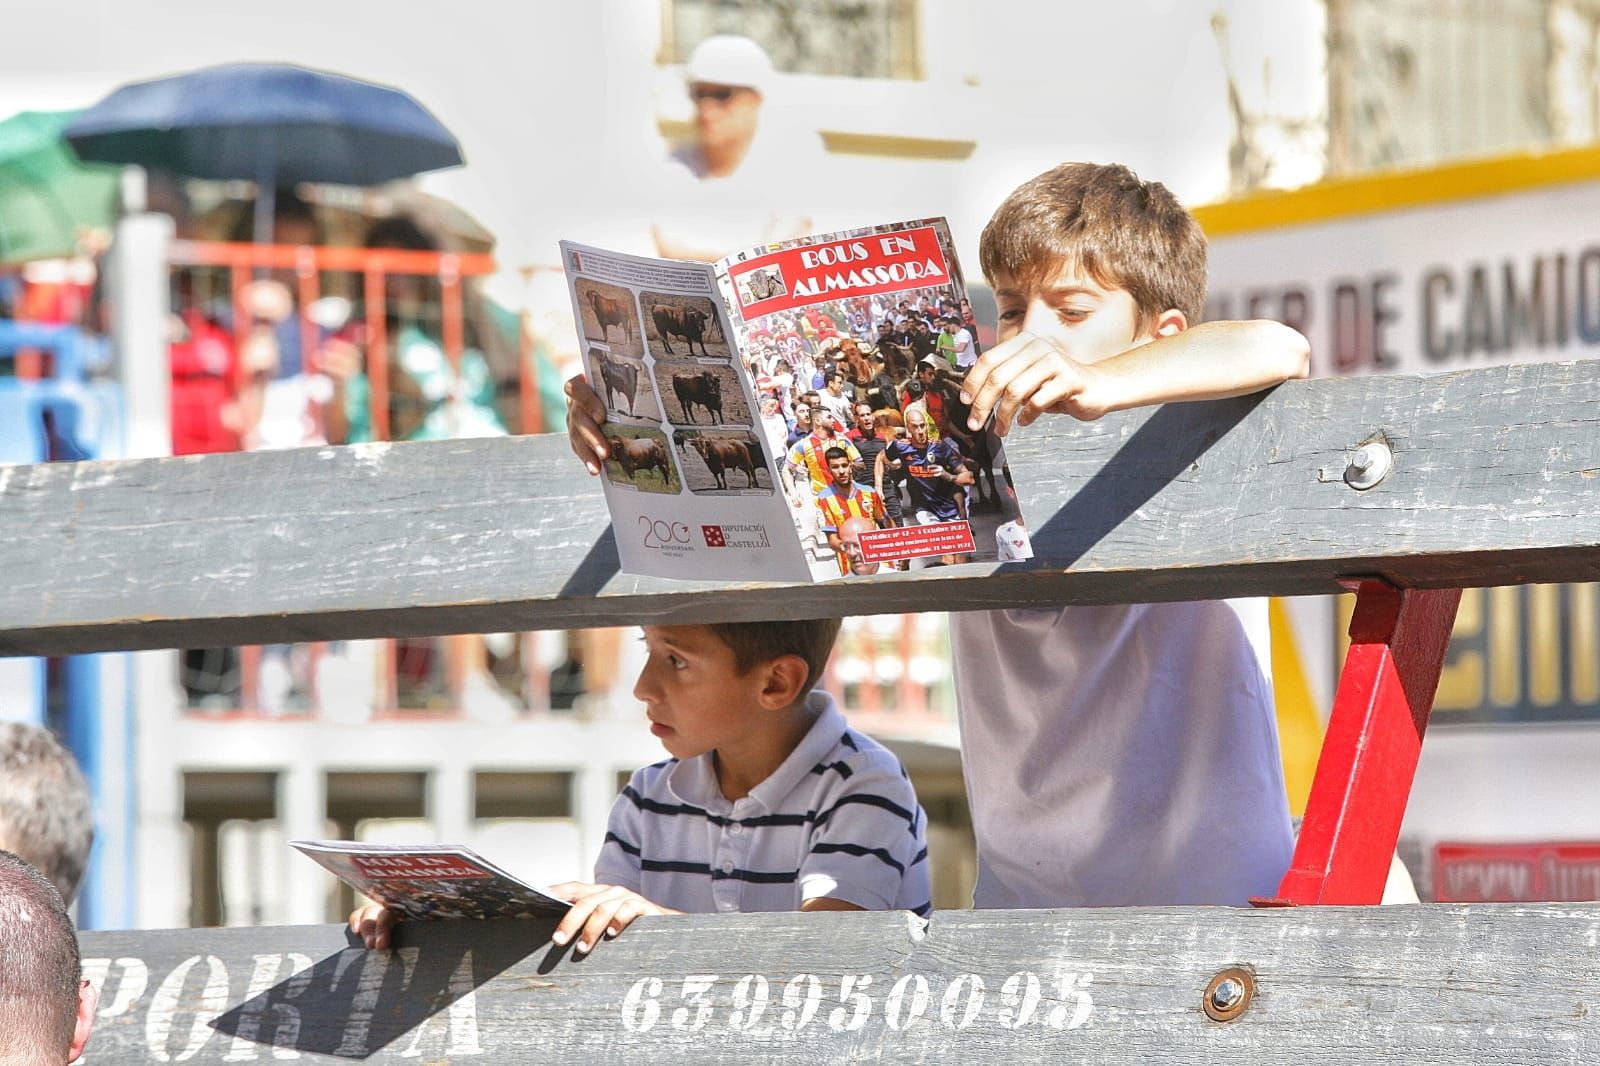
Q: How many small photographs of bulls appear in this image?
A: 6